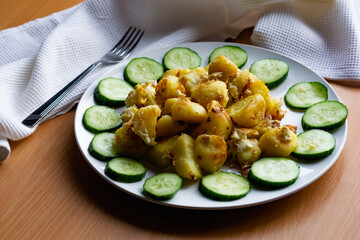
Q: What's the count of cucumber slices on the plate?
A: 14